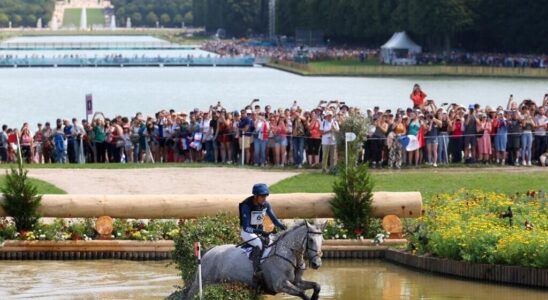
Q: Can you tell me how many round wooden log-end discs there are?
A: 3